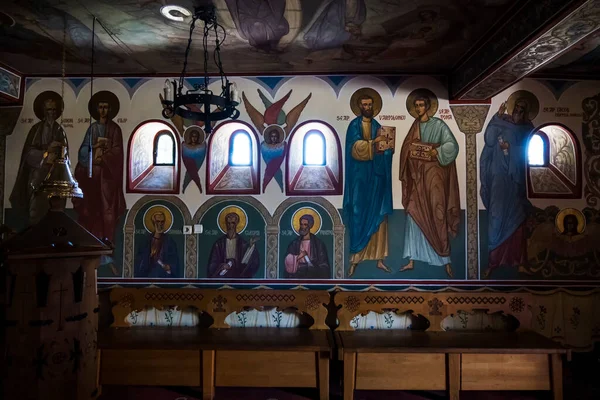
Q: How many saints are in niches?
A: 3